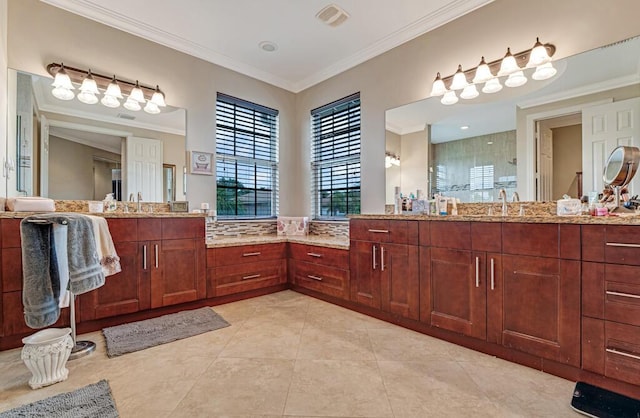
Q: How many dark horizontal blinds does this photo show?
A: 2